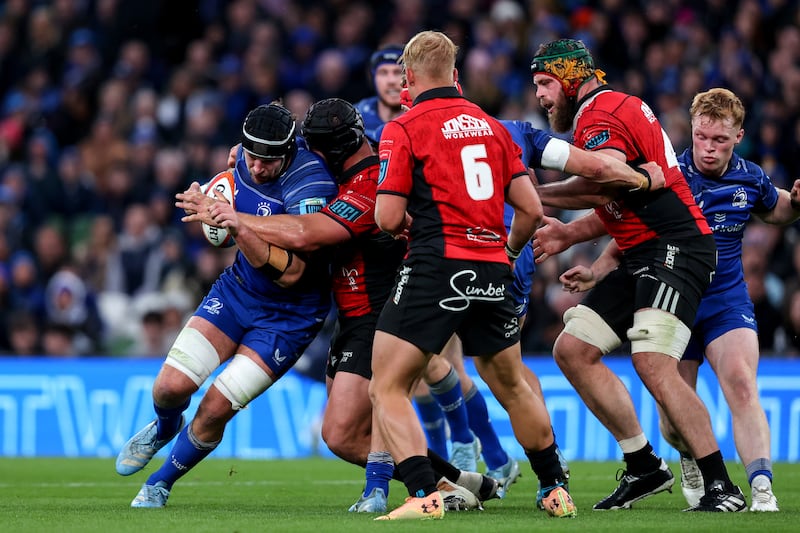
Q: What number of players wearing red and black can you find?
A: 3